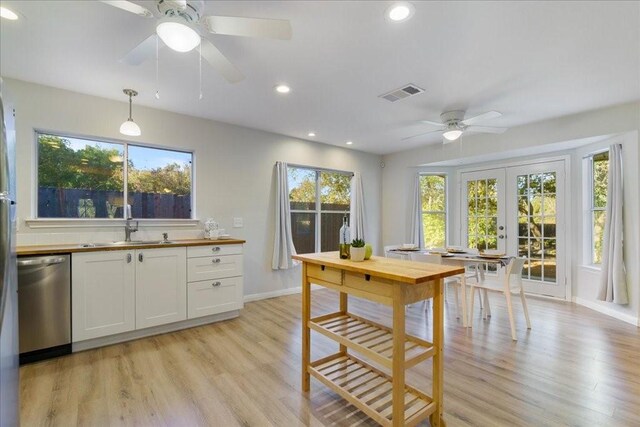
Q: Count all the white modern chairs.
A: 4